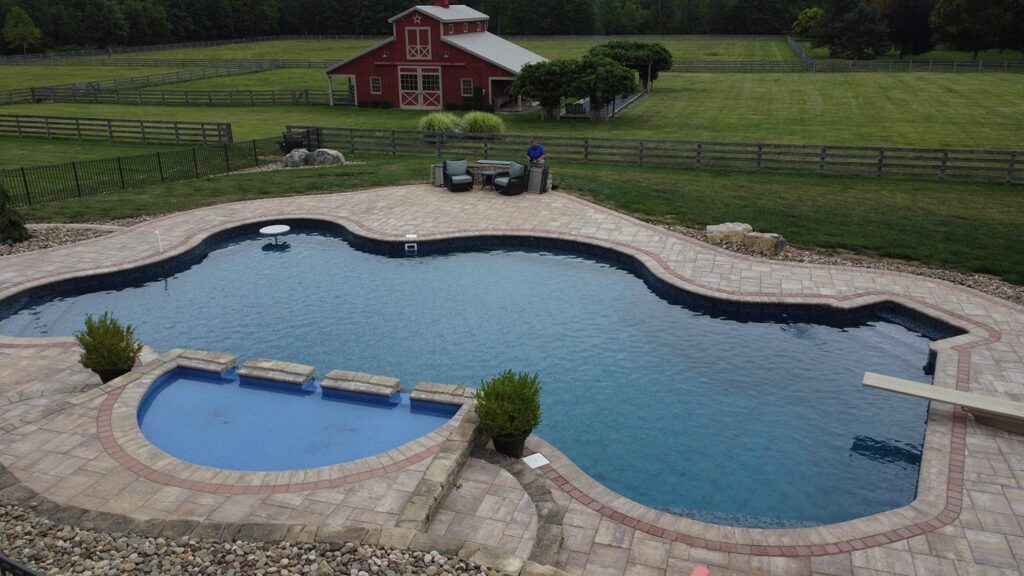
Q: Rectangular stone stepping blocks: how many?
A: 4